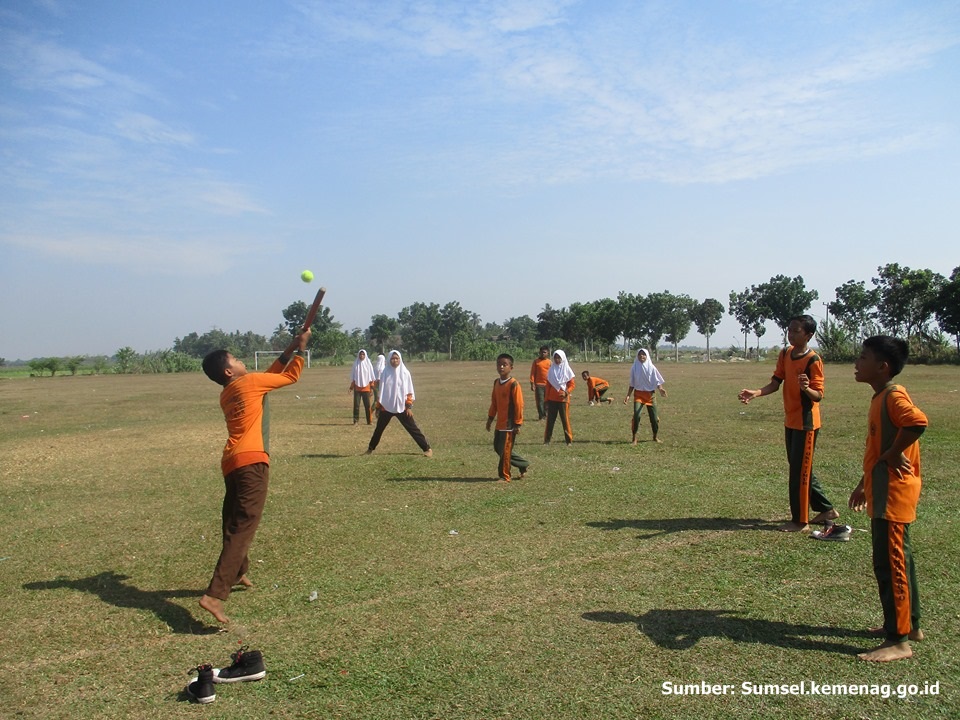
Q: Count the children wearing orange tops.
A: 11